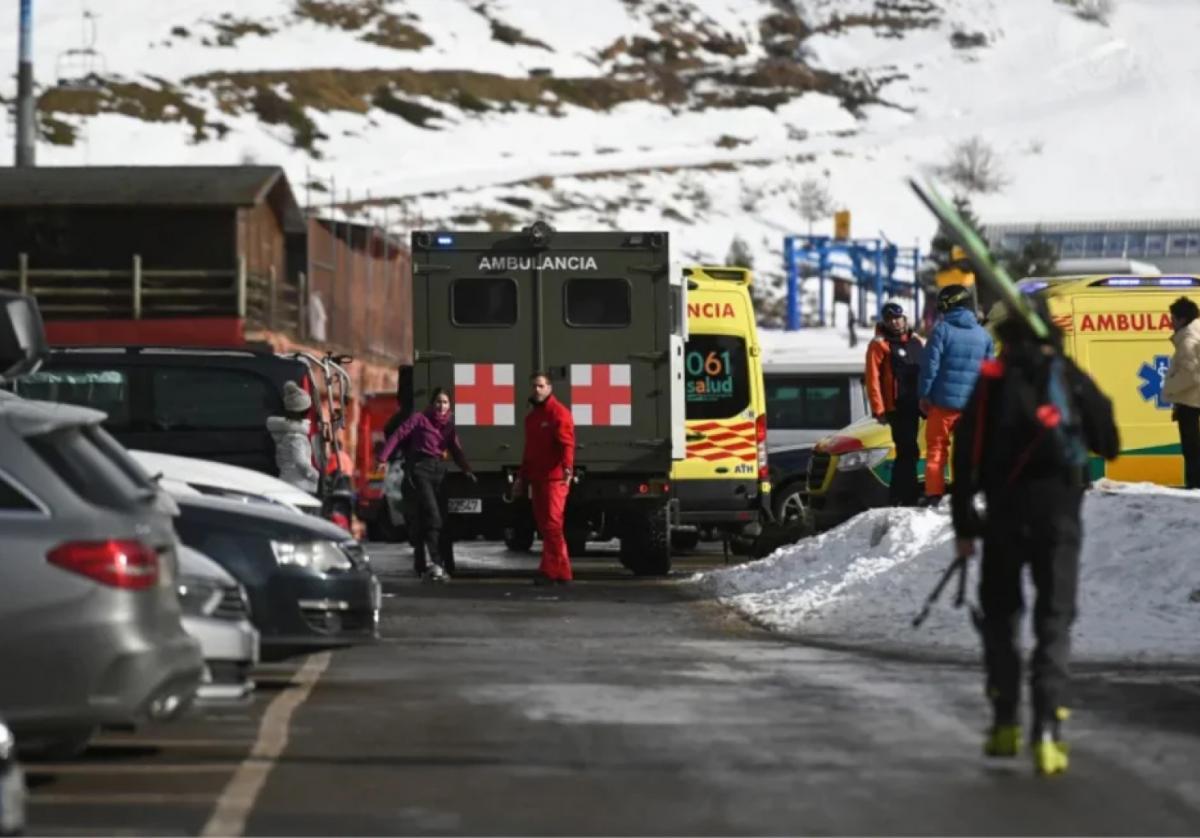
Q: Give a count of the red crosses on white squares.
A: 2